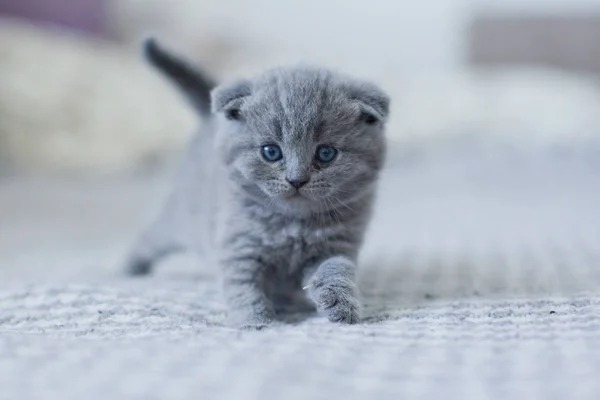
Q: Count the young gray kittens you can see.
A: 1